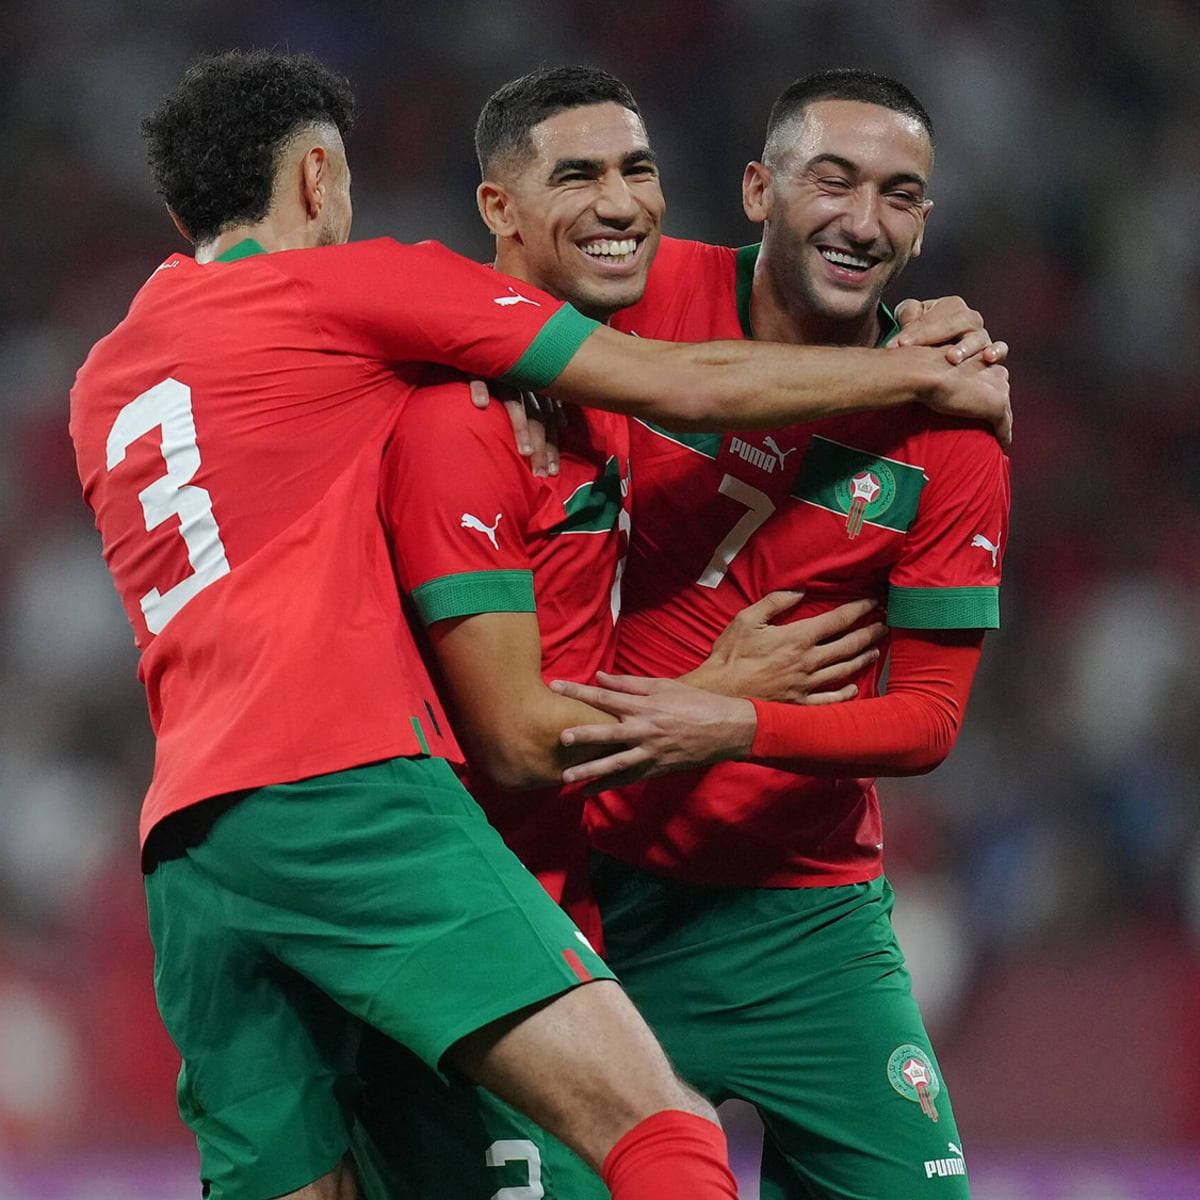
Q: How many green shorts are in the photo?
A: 3